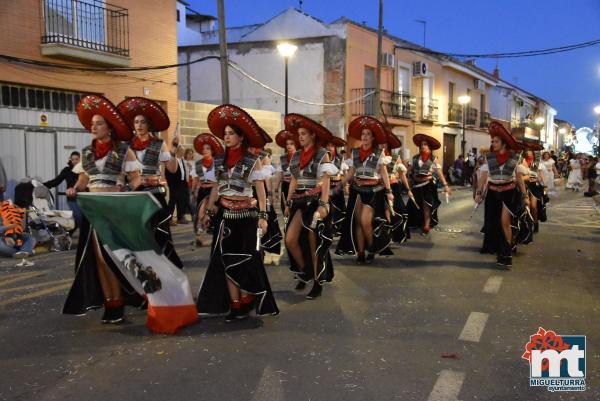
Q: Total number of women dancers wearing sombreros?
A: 13